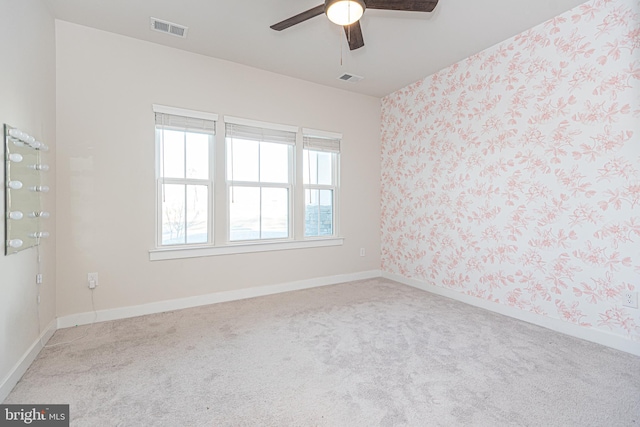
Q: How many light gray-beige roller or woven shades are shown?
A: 3